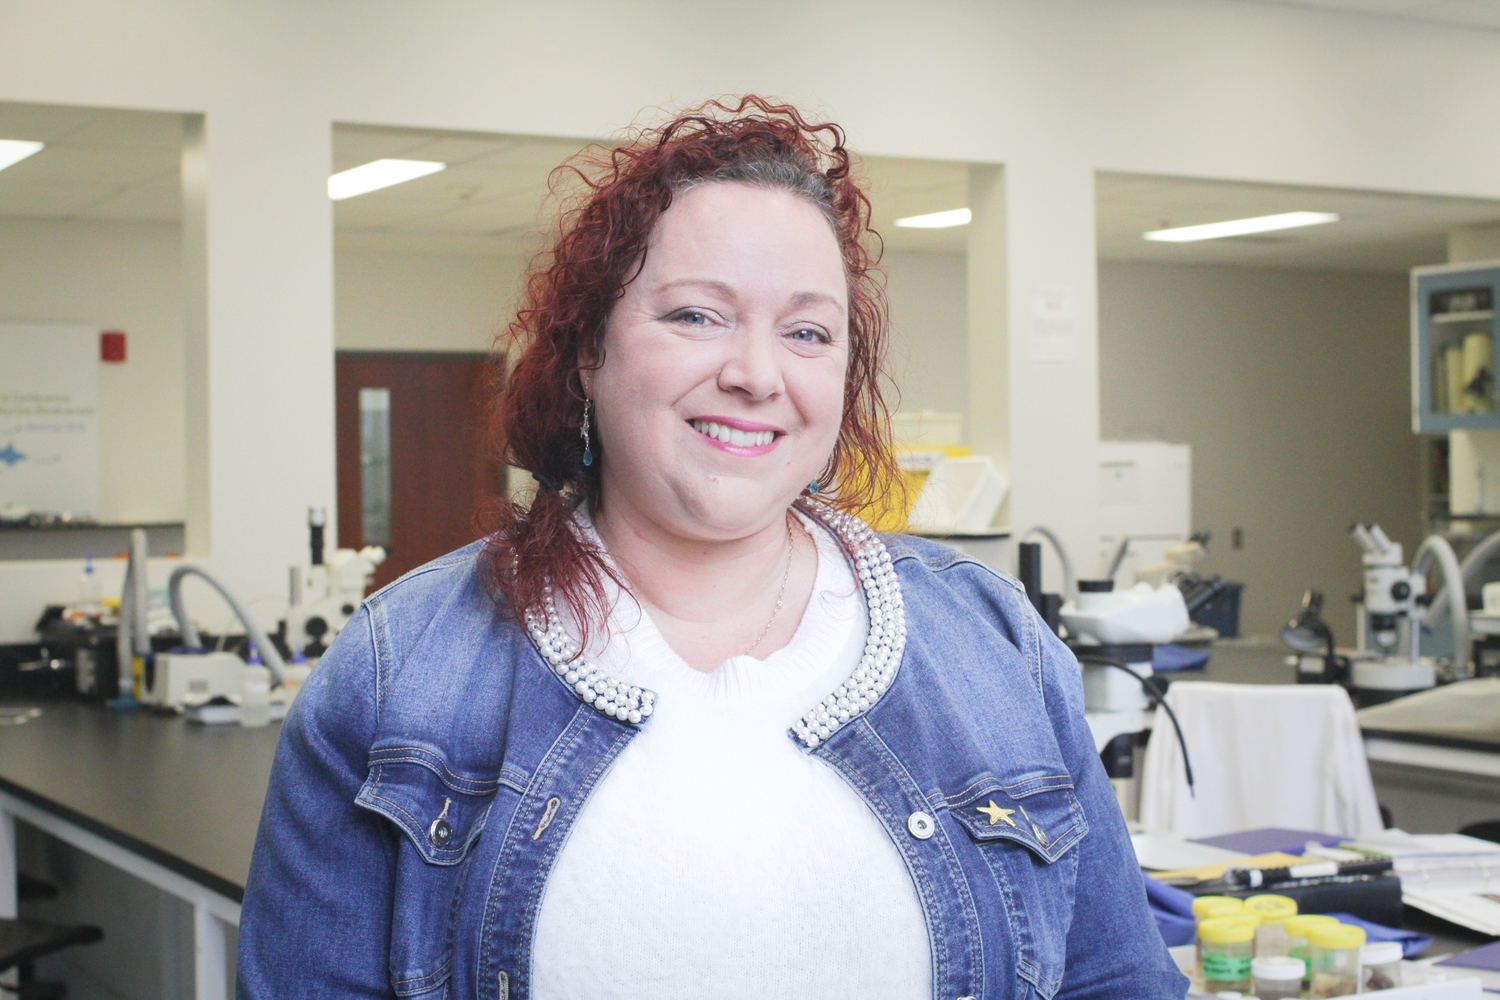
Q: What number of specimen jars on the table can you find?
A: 8